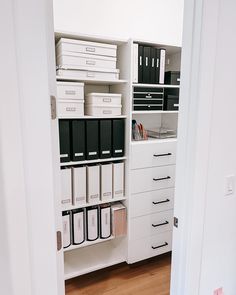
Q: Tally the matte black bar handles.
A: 5